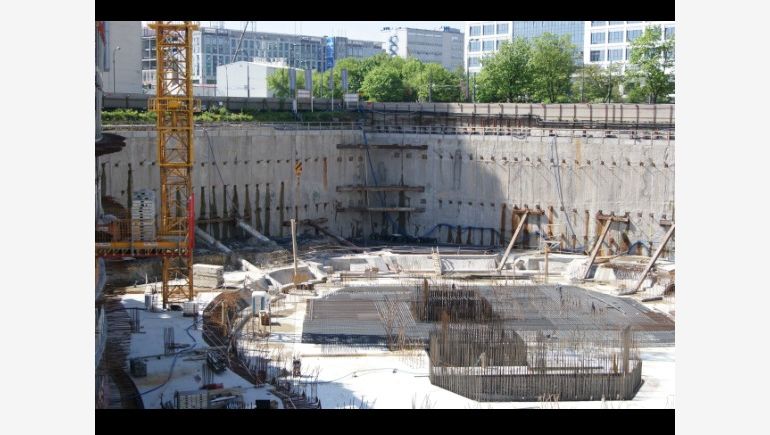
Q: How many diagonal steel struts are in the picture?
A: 6